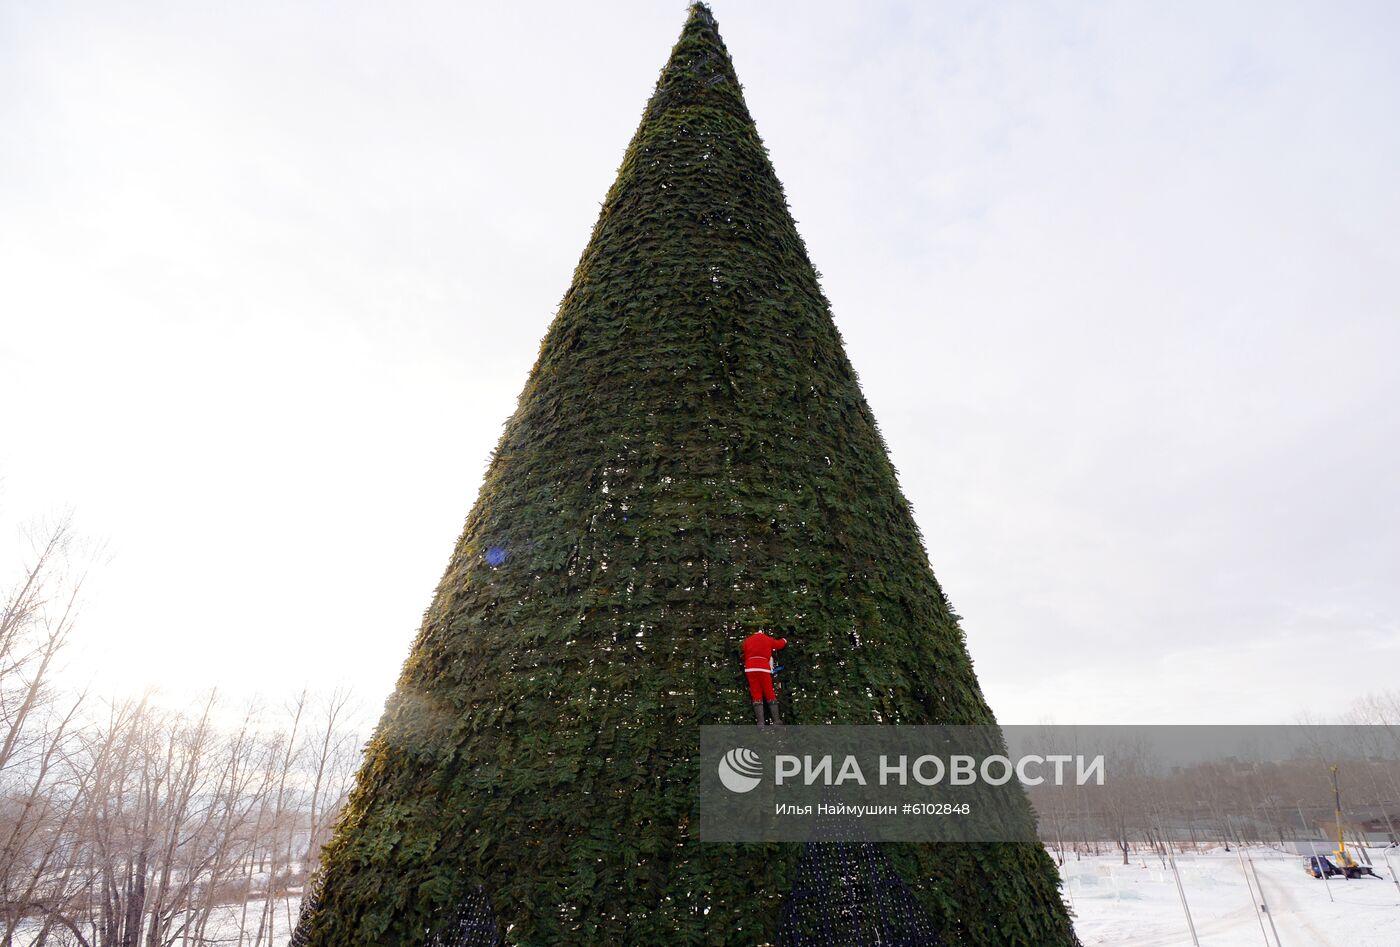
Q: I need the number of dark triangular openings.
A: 2